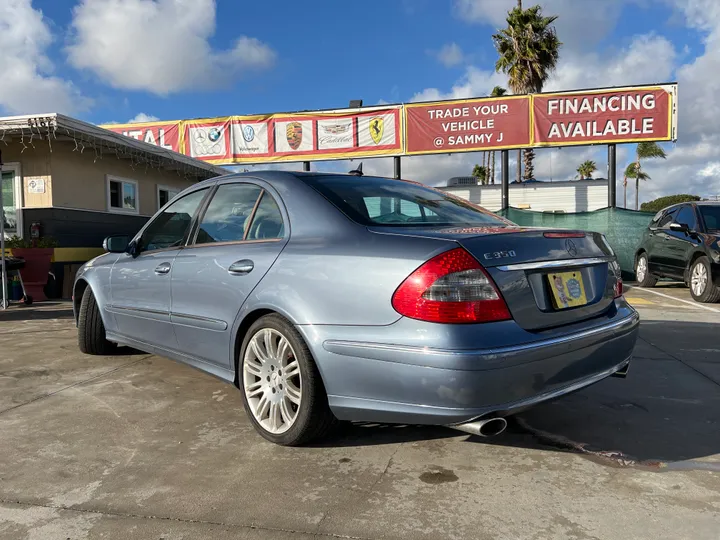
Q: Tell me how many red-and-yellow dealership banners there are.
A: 4